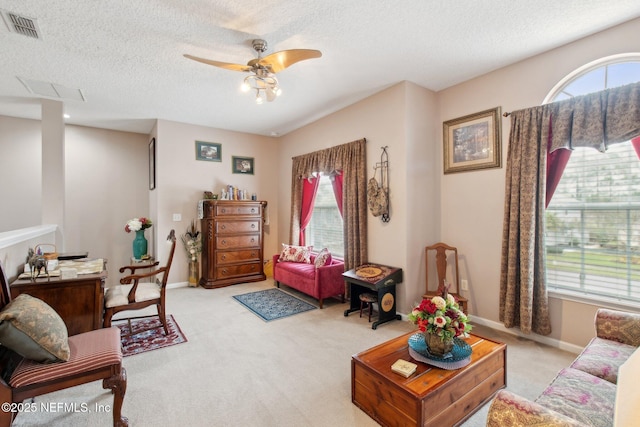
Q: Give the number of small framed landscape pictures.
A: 2